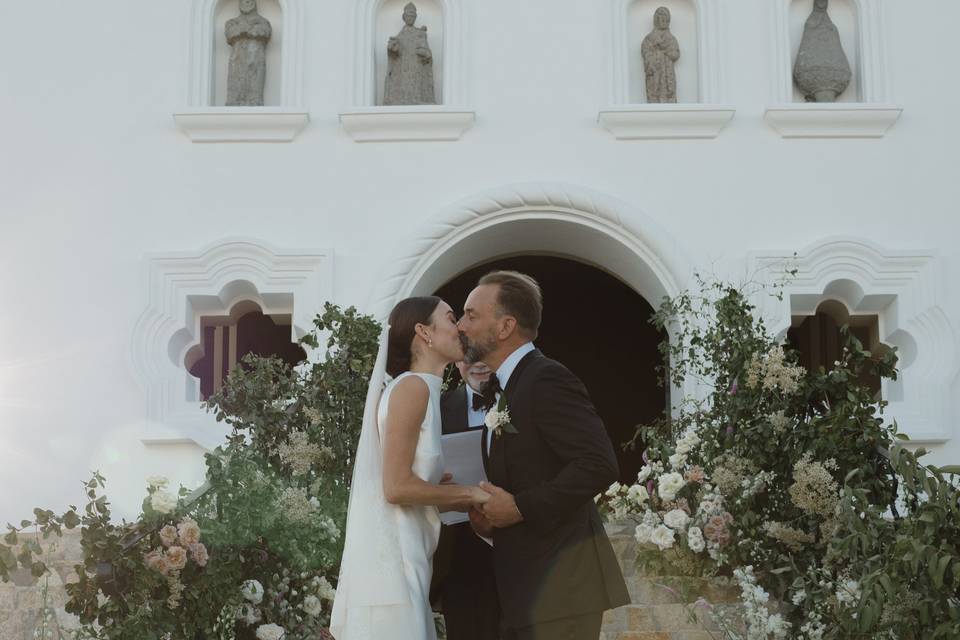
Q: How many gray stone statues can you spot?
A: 4